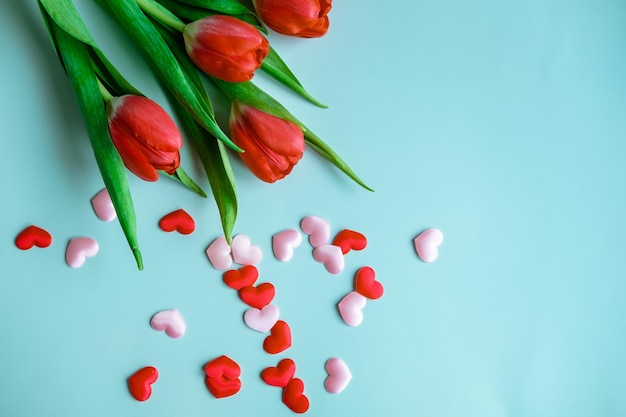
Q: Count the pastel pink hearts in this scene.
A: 12